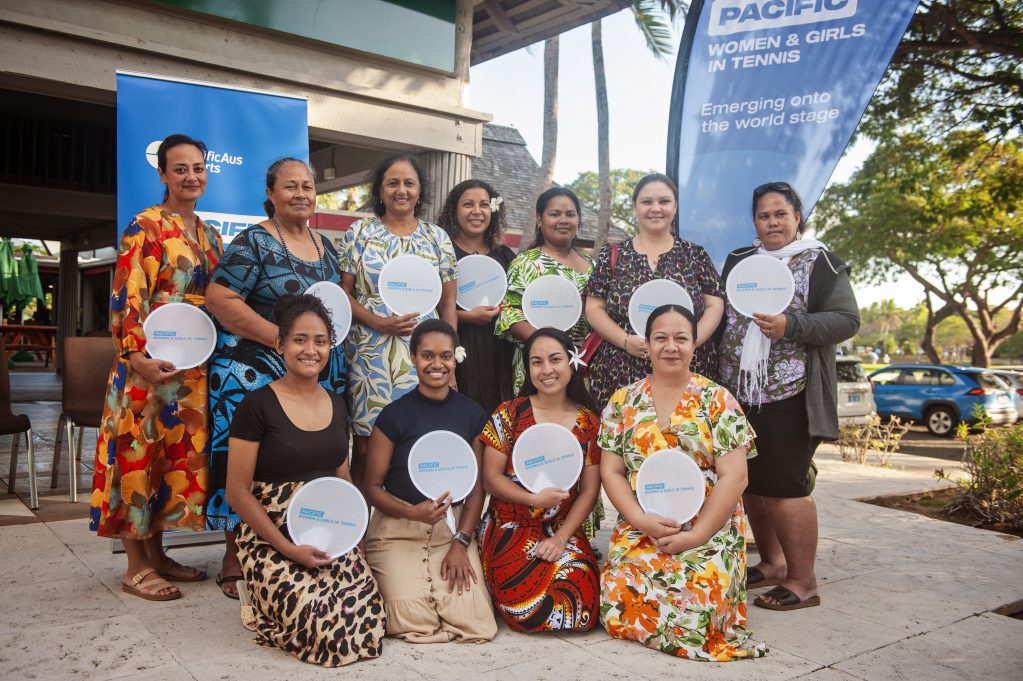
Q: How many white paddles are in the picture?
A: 11